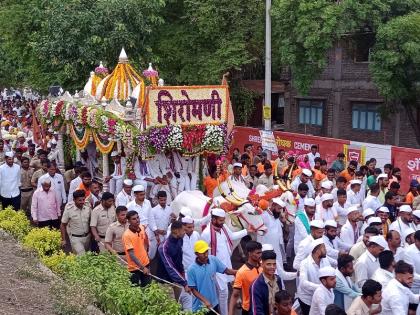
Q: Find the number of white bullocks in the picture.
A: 2